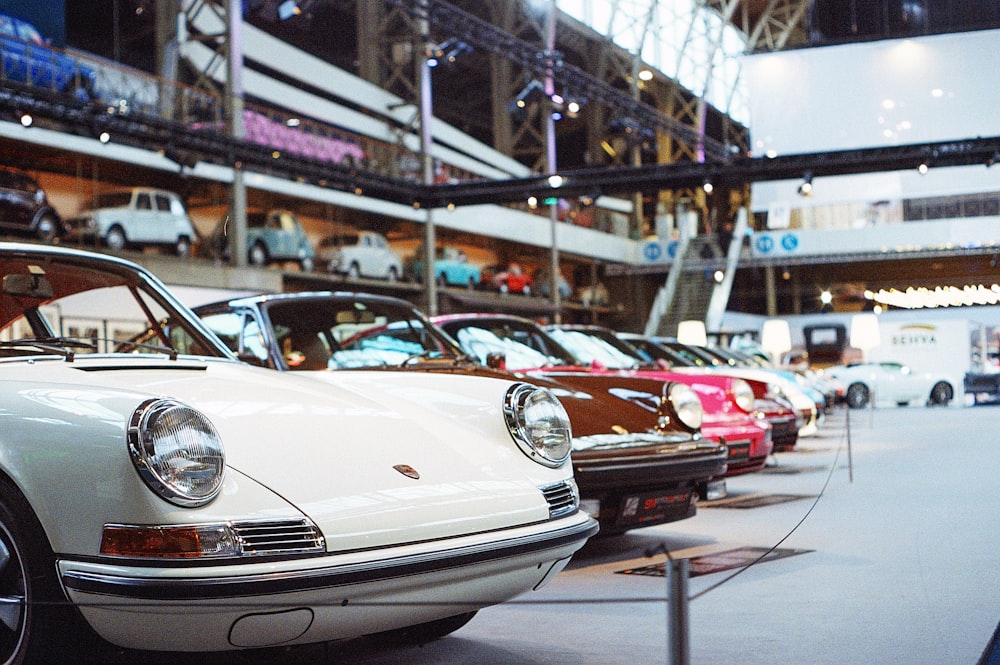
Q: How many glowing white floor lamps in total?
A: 3